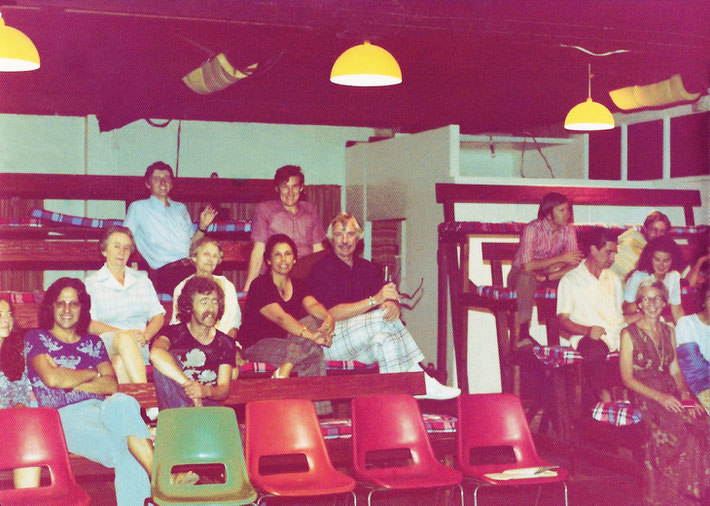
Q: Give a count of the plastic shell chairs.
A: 5